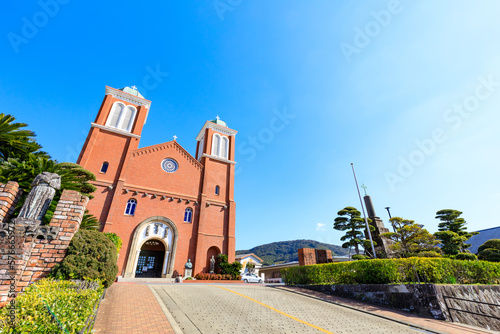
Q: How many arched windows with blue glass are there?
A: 4